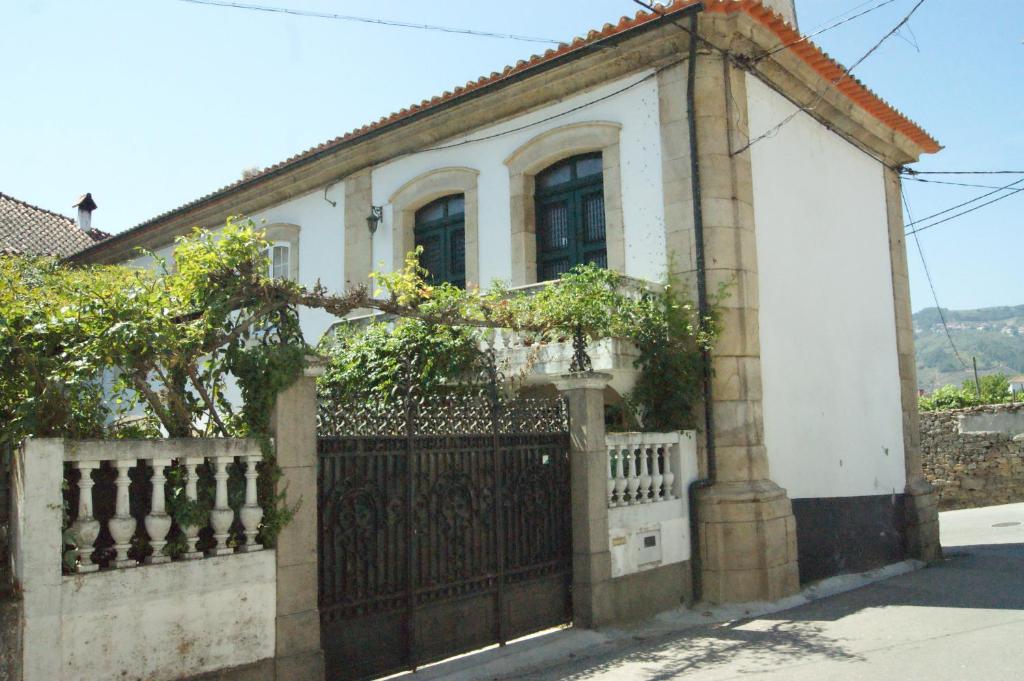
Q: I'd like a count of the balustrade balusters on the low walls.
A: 12